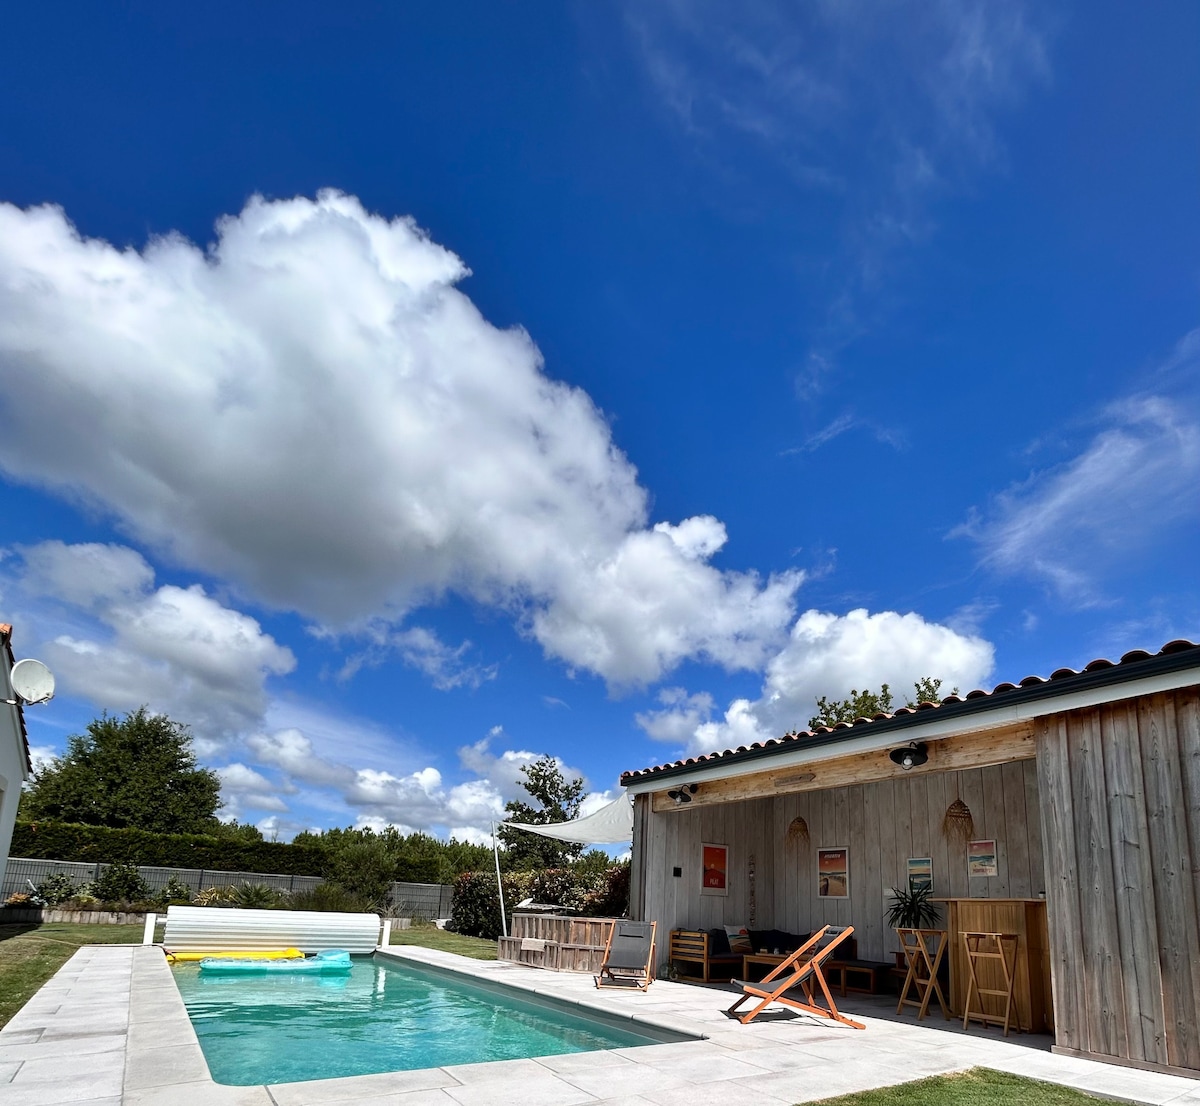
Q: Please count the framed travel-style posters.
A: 4